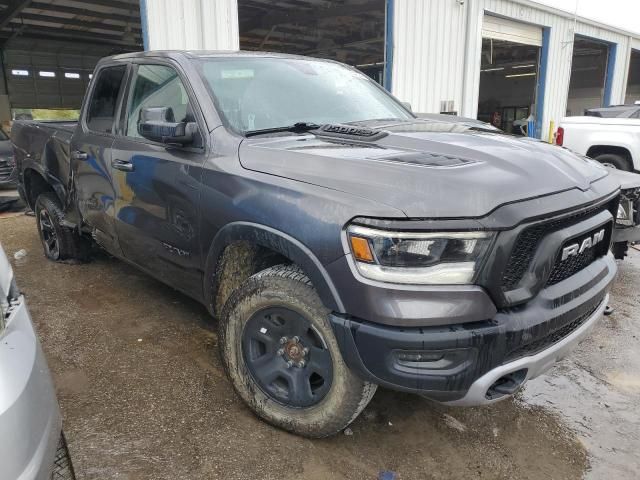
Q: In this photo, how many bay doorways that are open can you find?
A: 5